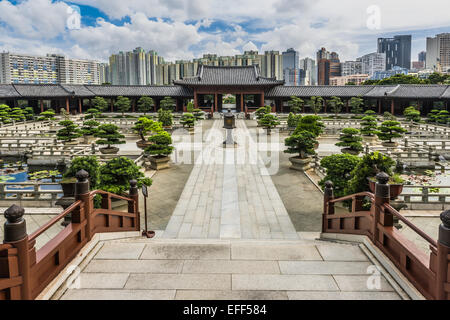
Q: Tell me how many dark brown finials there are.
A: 6